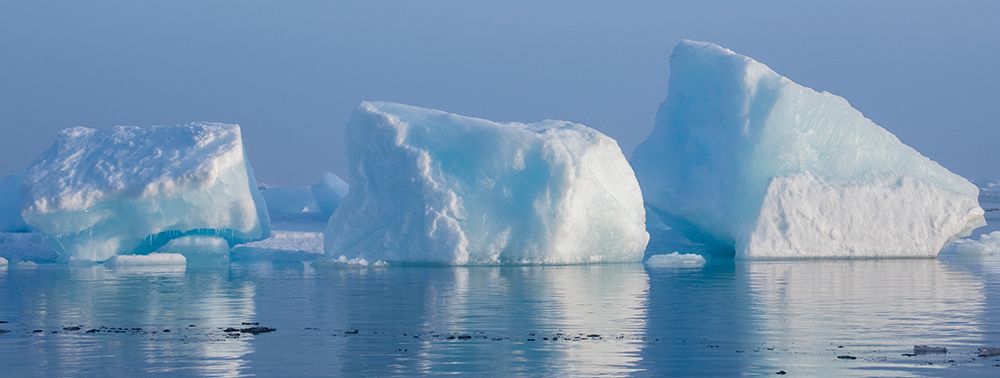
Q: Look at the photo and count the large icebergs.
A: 3